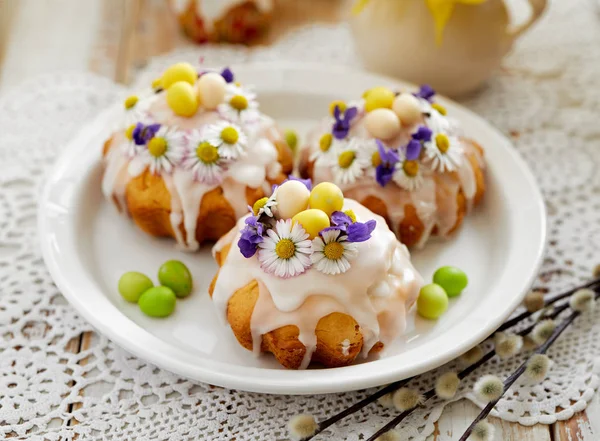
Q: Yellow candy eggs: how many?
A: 5